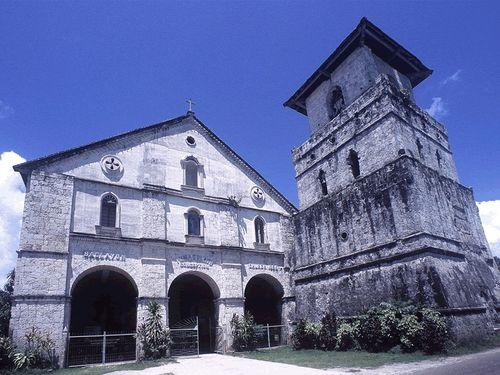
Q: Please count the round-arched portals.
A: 3